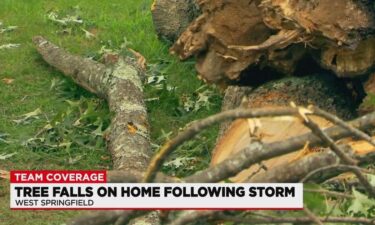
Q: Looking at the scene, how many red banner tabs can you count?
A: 1